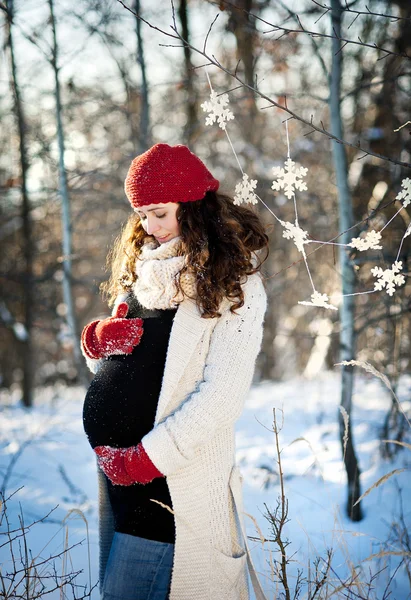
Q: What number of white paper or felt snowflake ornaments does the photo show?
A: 8